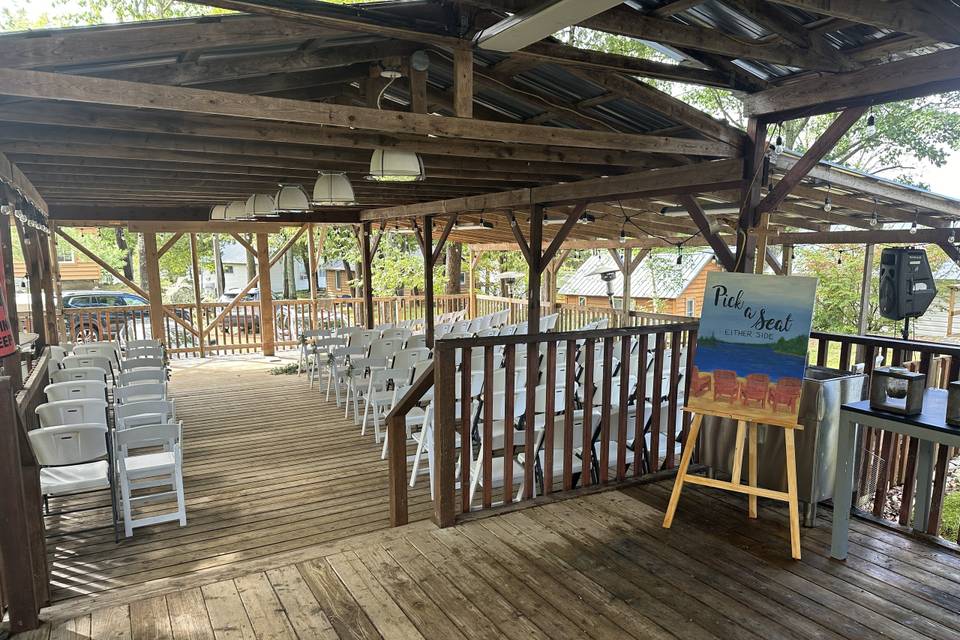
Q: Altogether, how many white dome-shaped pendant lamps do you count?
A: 6